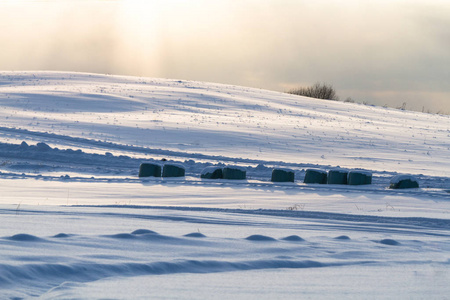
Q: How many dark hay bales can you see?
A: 9